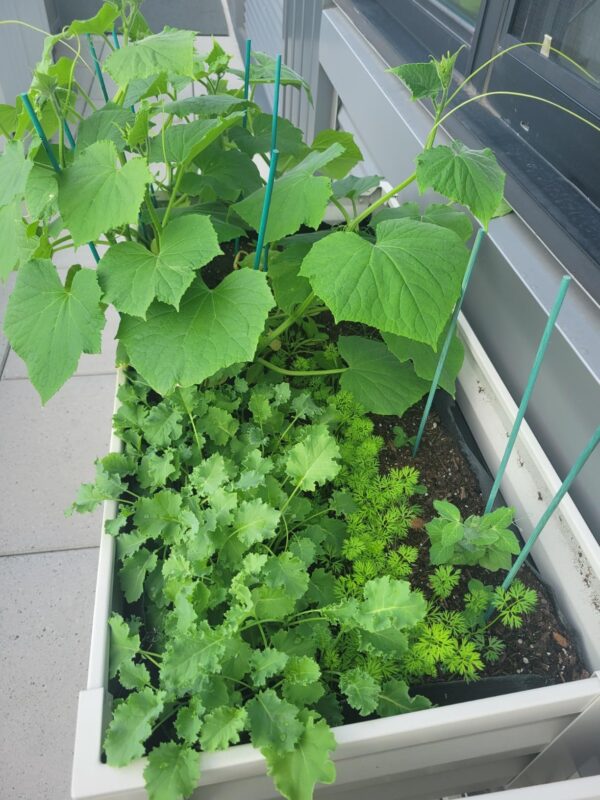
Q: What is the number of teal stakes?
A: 10